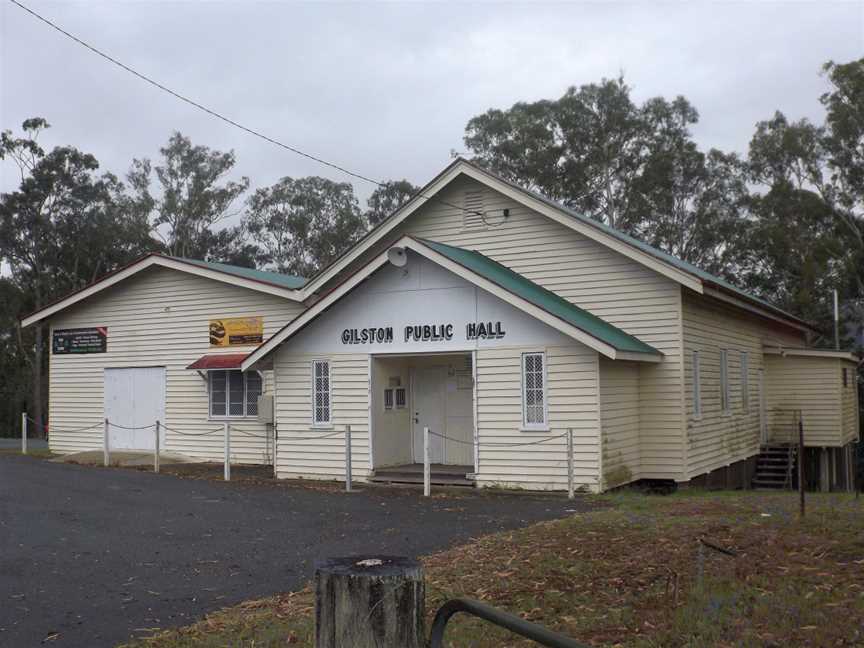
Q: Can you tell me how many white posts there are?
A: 7